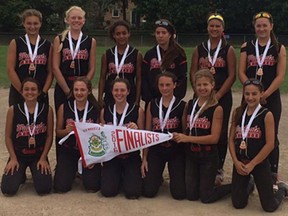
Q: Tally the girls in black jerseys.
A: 12